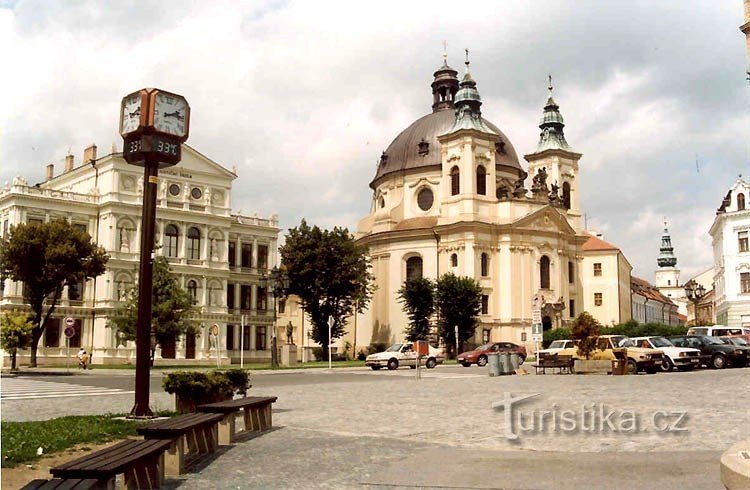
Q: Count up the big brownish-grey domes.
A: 1